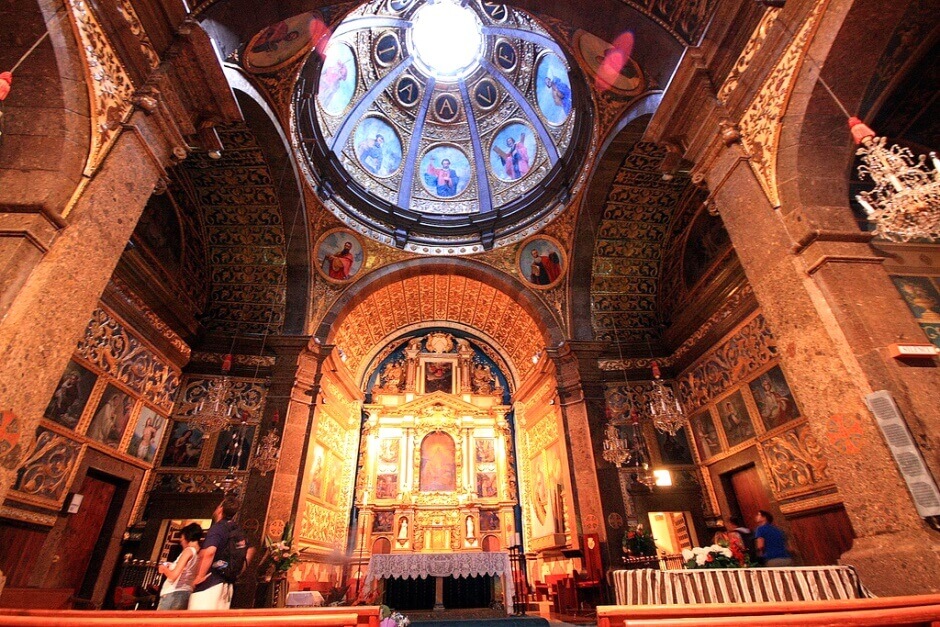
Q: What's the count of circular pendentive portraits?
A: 4